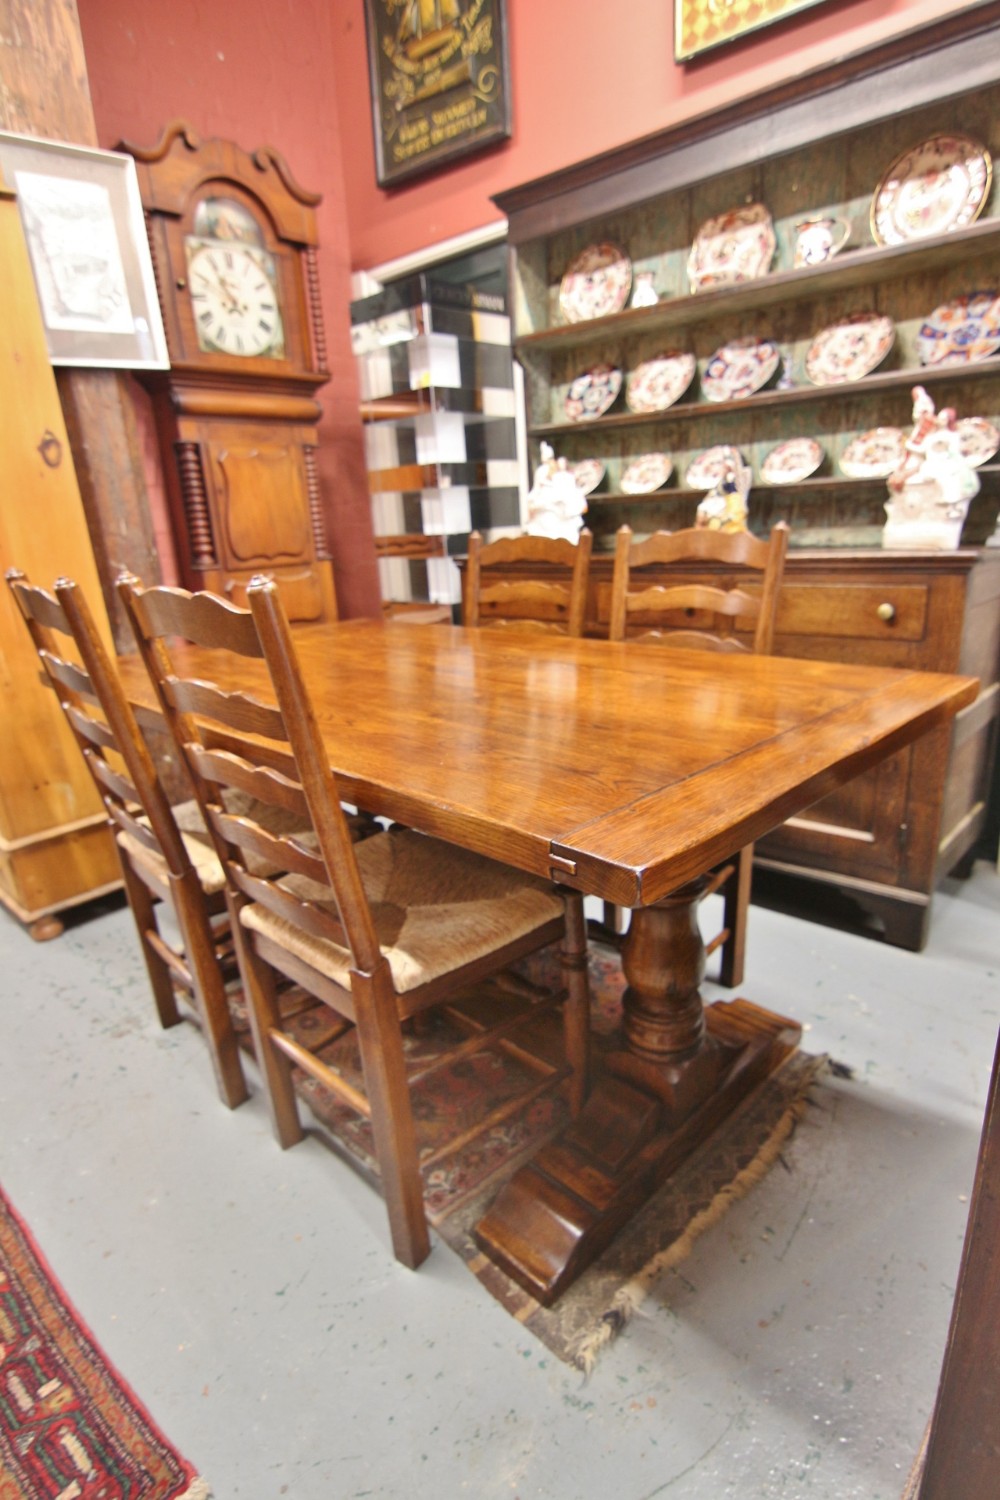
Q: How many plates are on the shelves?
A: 14